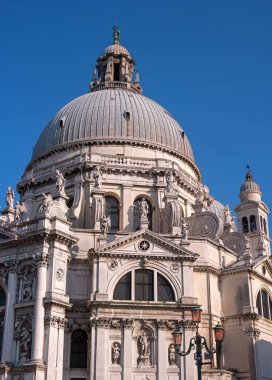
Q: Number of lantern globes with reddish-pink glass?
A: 3